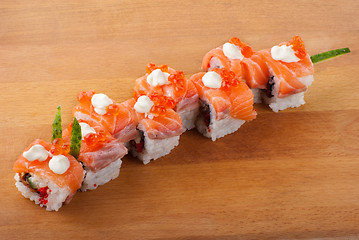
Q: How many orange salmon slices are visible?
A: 8